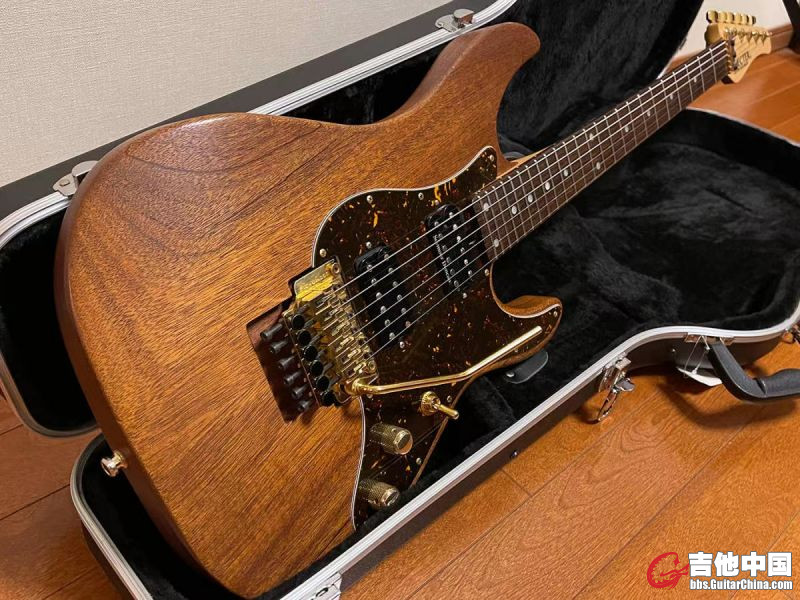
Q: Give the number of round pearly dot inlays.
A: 12